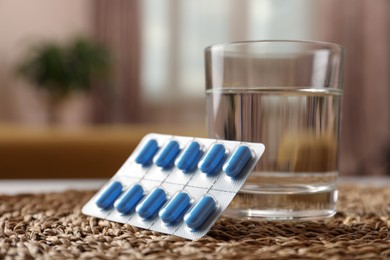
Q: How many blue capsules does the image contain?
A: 10